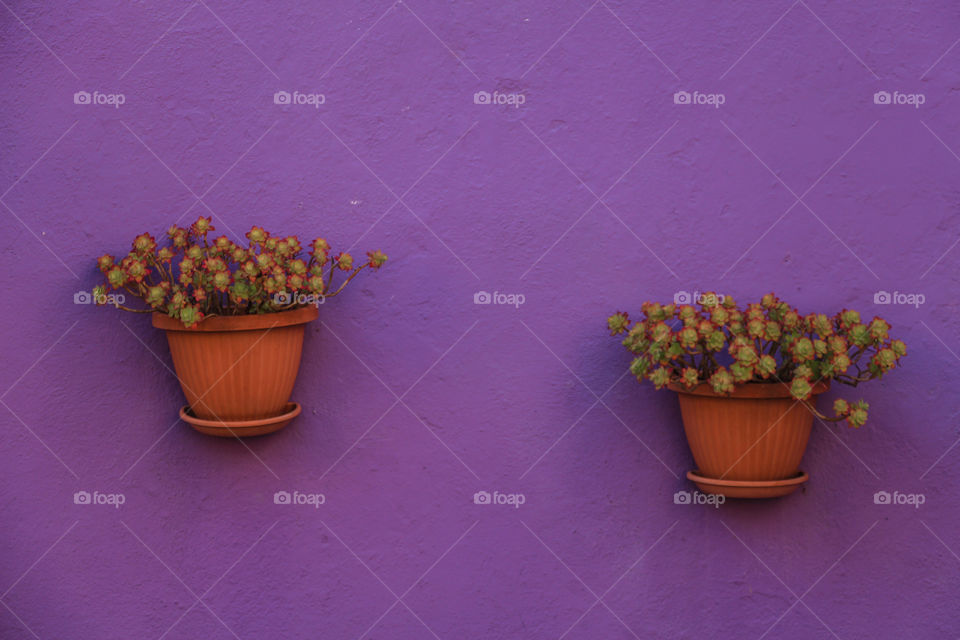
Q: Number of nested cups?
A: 0